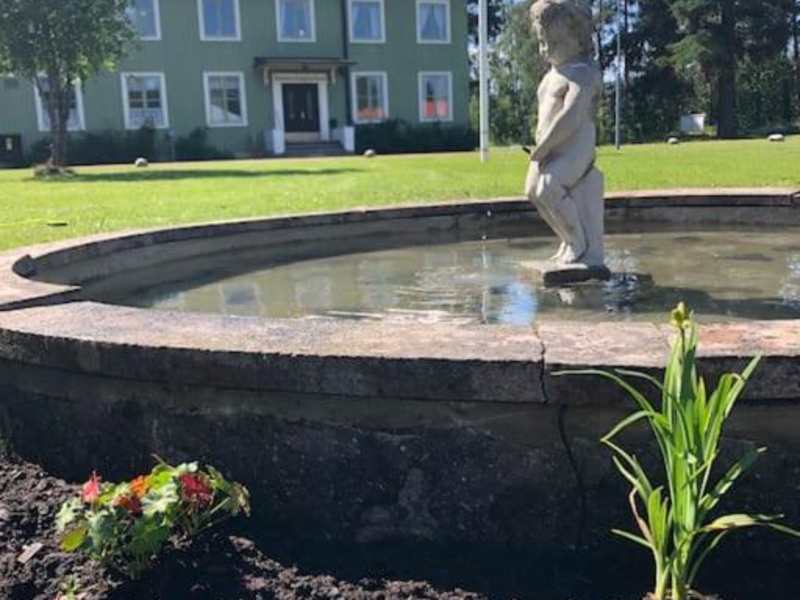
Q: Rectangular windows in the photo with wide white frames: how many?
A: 10